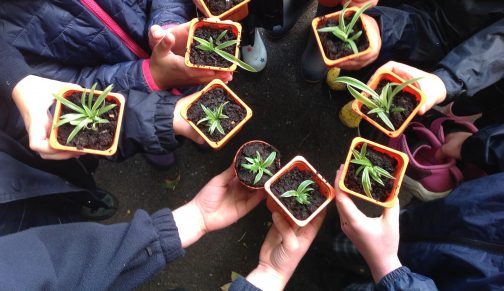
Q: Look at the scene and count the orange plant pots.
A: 8